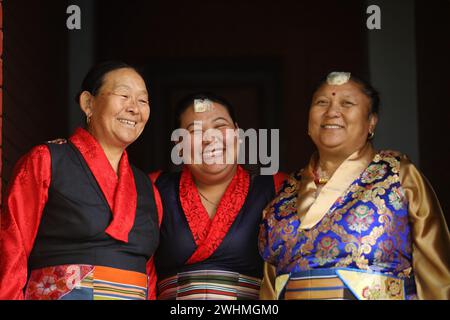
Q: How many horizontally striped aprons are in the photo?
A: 3